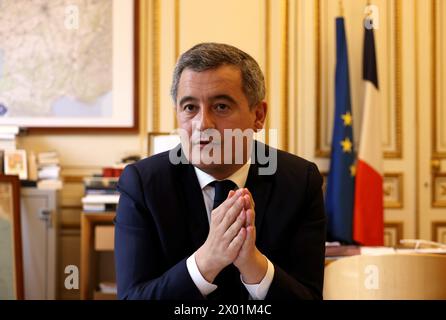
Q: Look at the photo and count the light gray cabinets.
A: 1